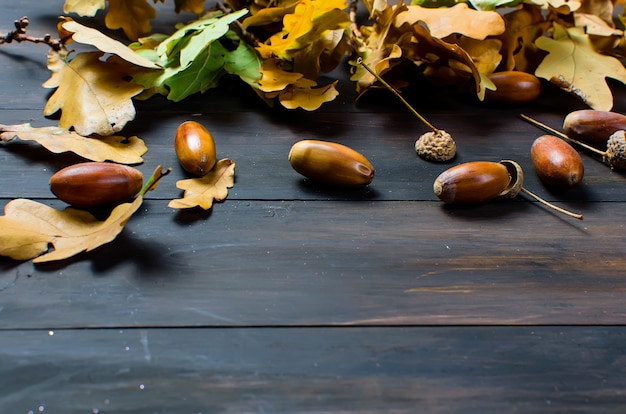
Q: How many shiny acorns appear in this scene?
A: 7